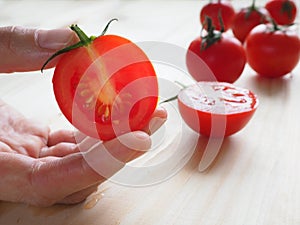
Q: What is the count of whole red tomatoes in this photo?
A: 5